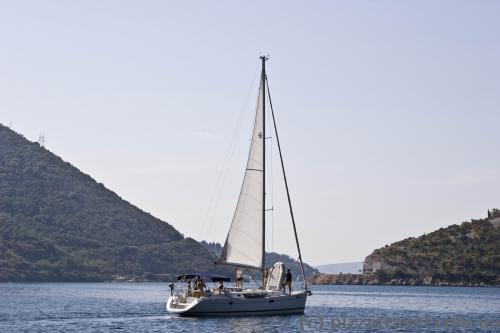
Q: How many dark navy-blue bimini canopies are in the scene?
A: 2